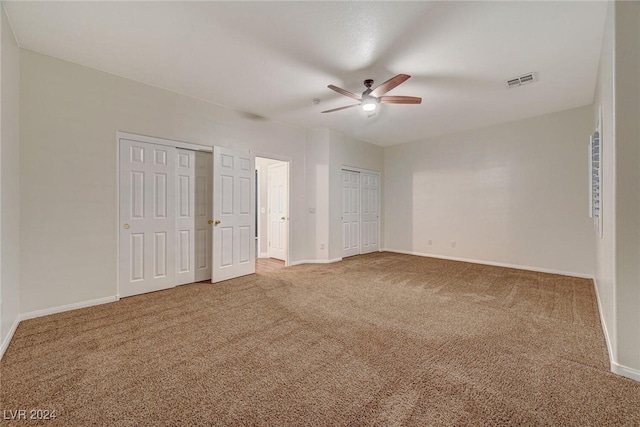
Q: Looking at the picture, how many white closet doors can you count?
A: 4